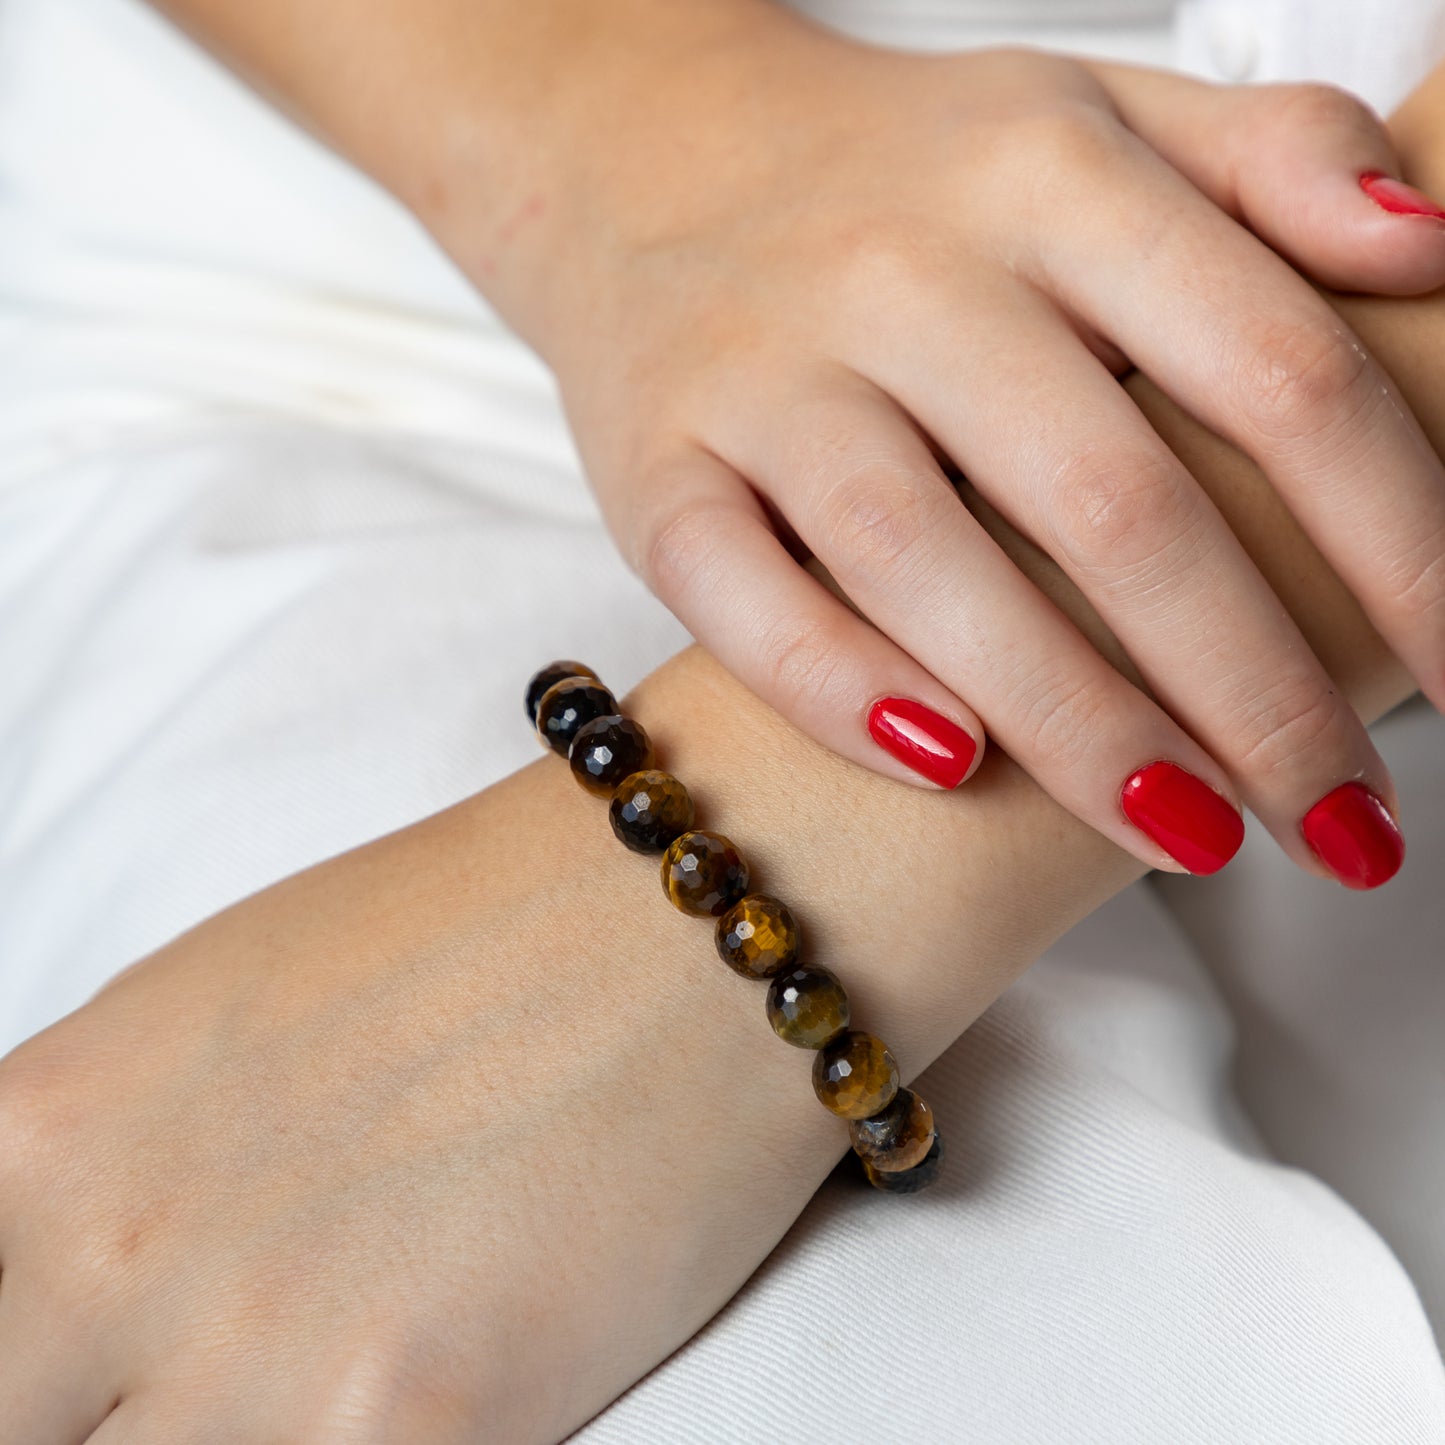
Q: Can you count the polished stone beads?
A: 10